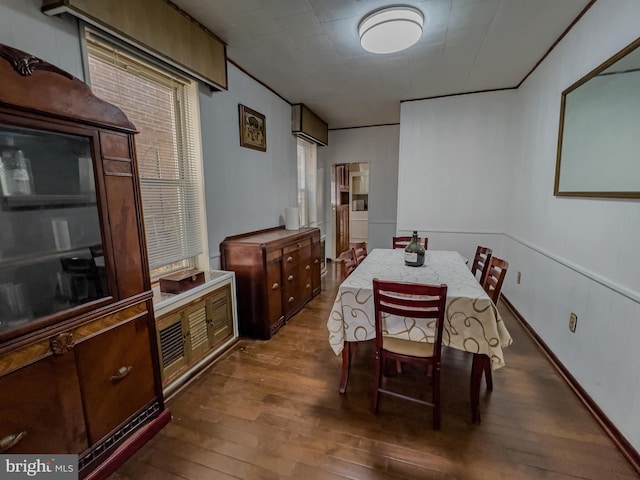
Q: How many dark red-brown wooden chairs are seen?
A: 6